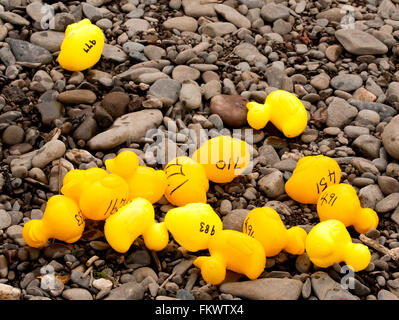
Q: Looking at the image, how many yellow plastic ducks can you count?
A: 15